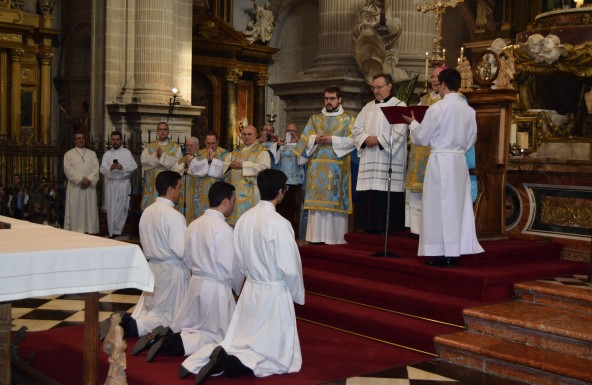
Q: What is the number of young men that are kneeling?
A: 3